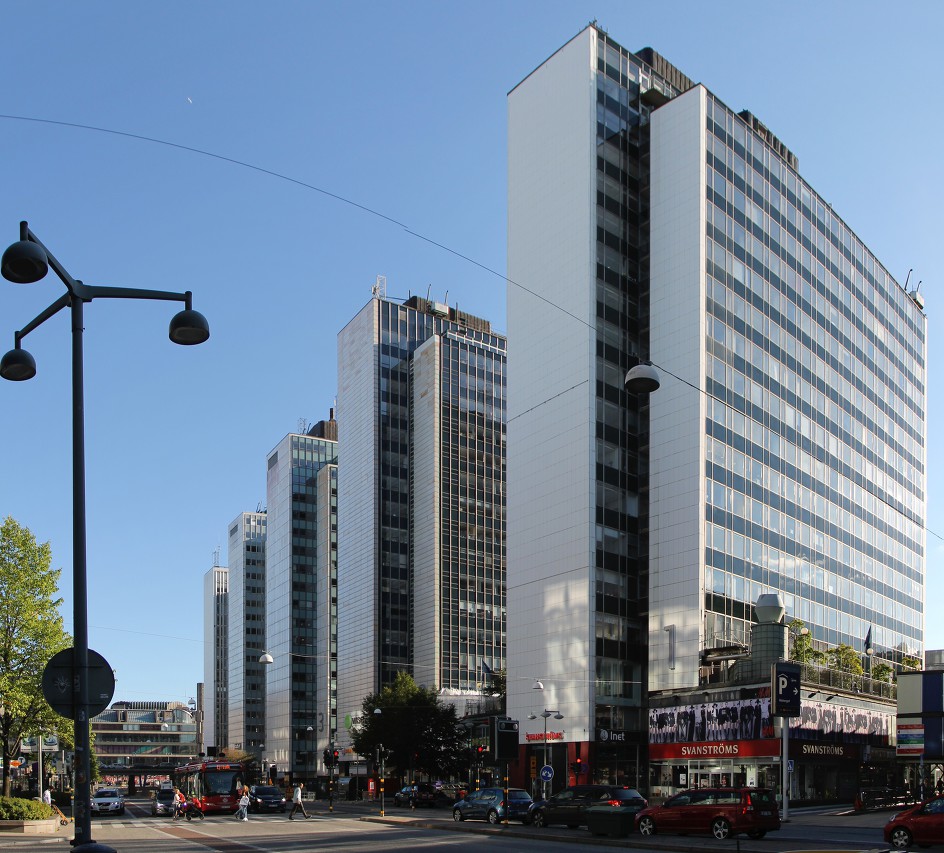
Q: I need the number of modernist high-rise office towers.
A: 5